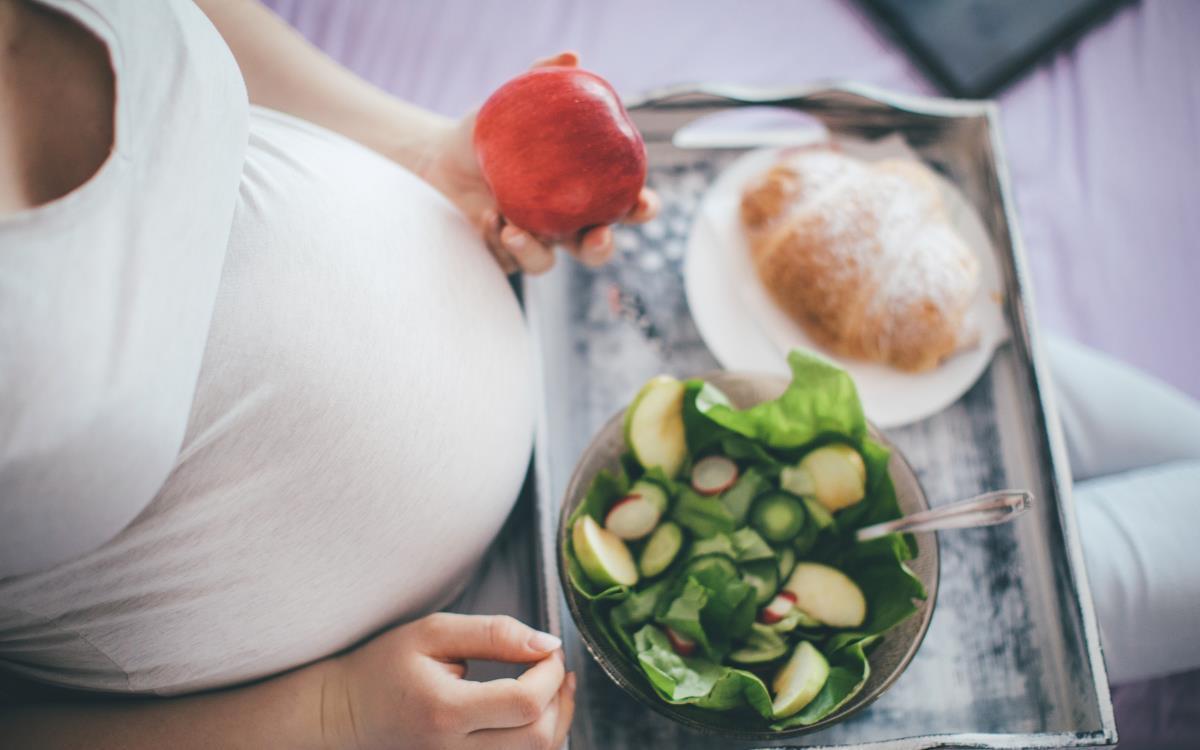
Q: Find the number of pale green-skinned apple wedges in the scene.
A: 5